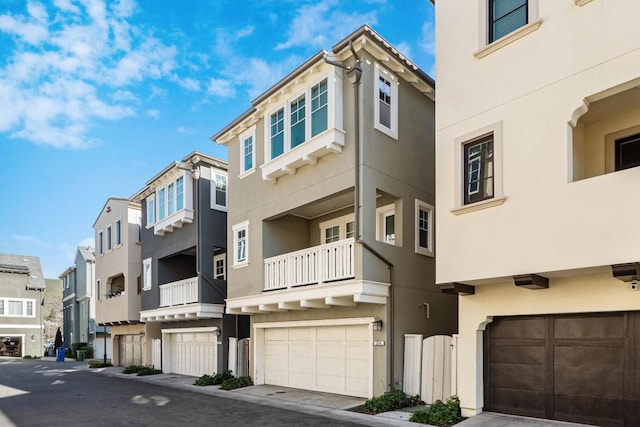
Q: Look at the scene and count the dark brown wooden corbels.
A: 3